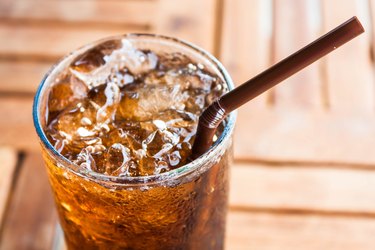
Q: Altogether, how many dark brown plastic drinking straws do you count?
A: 1